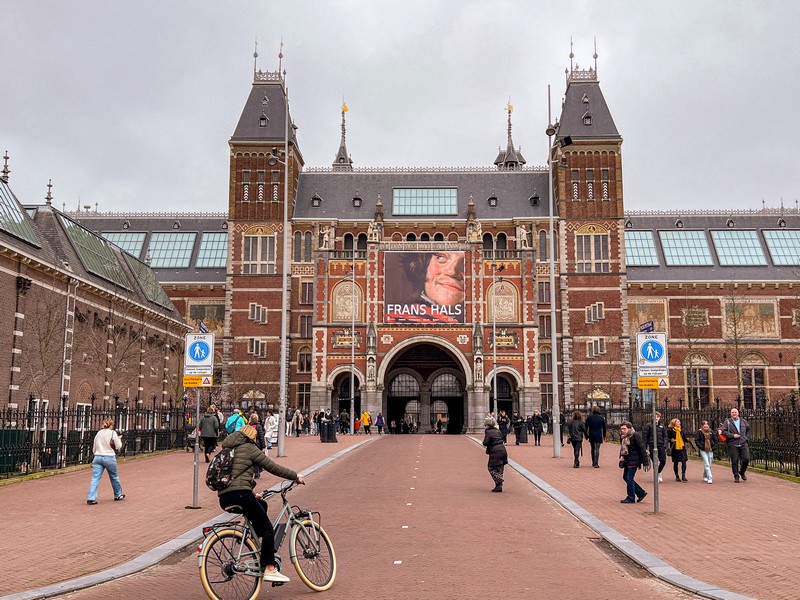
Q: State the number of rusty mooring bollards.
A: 0